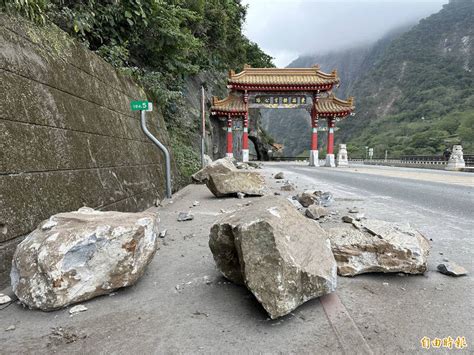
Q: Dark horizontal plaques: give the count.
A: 1